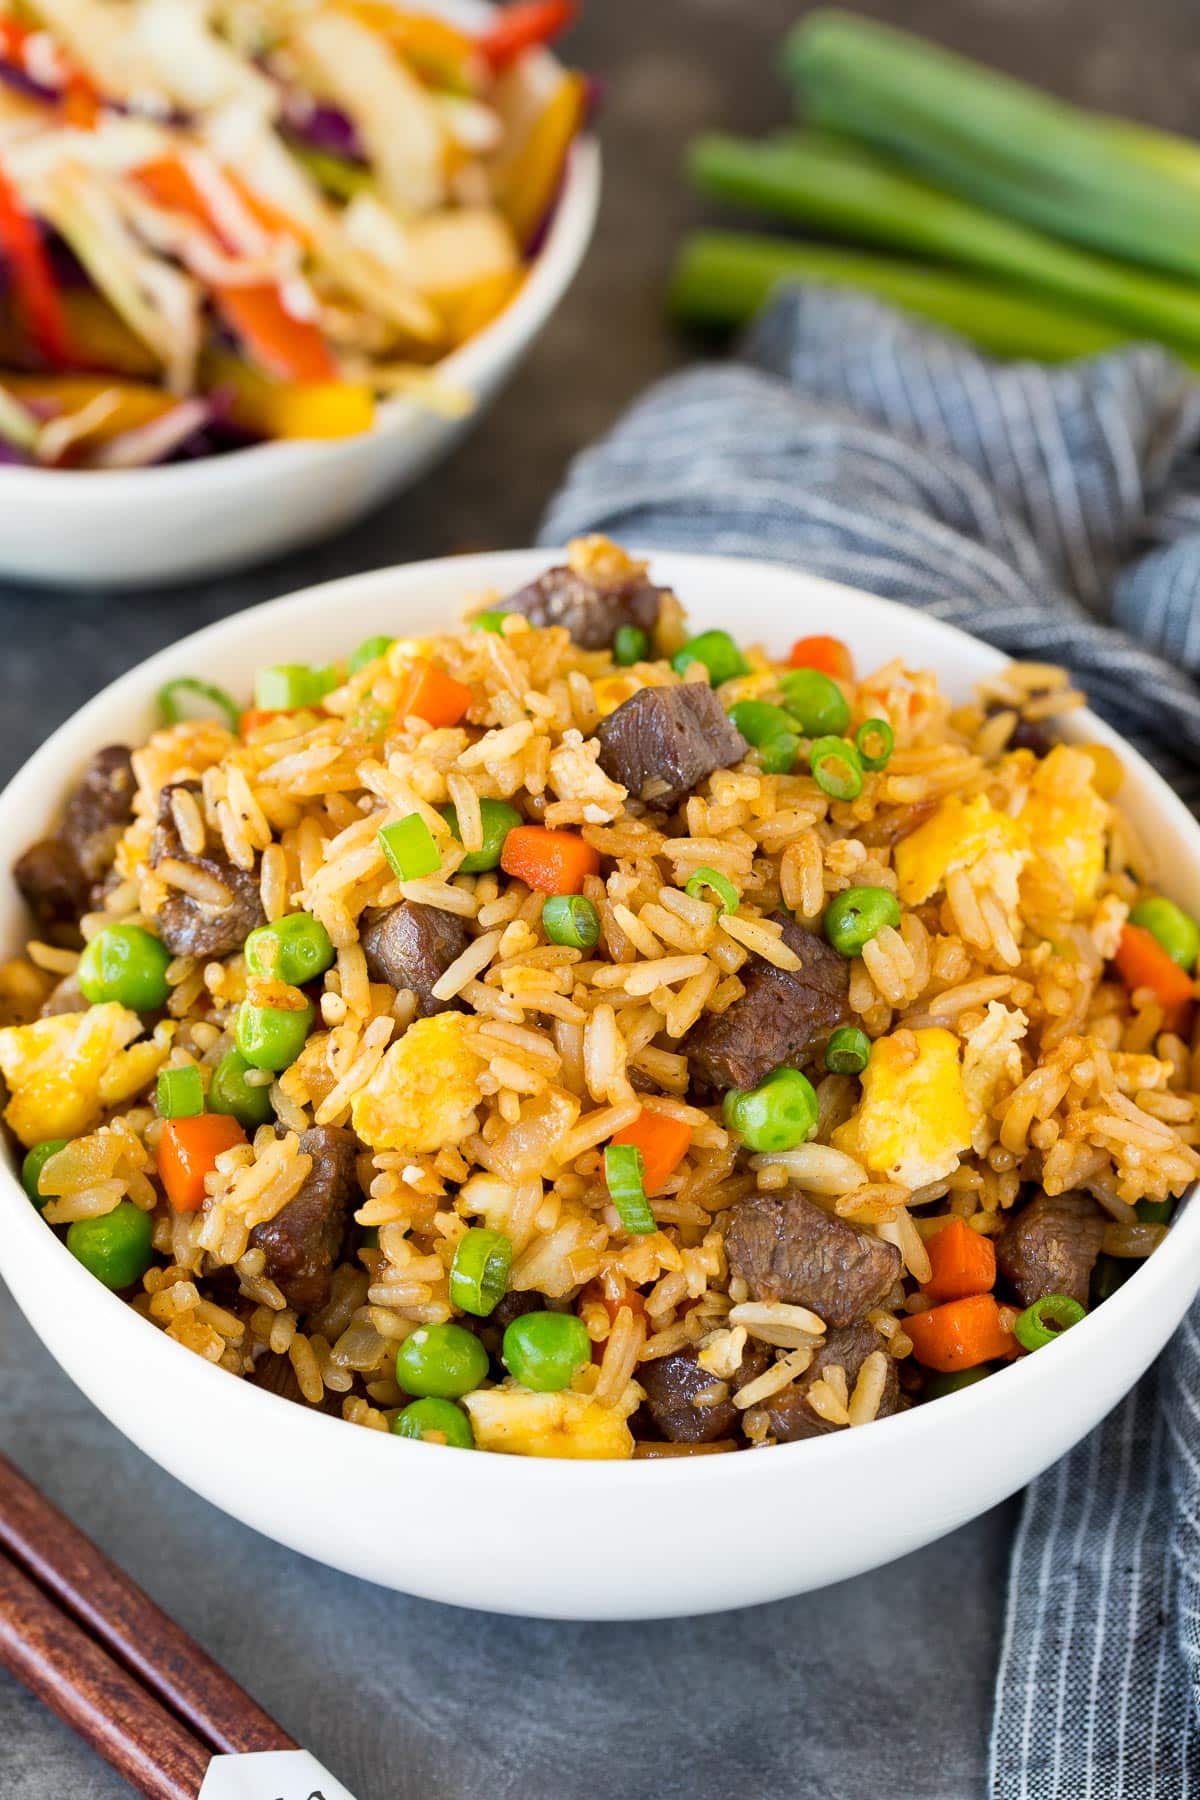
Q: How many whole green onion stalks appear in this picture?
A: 3